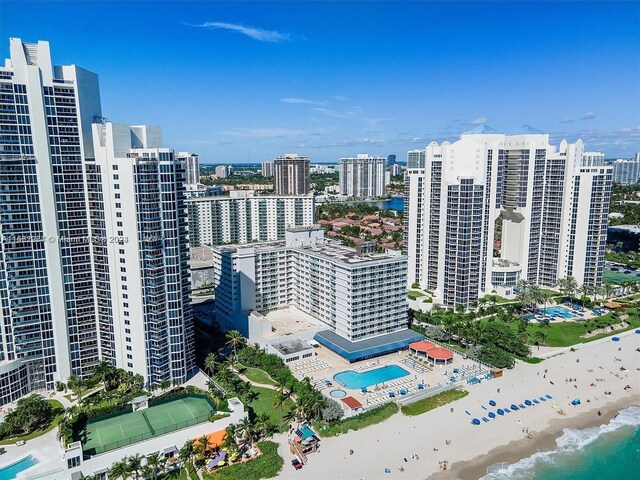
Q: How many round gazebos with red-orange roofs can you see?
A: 2